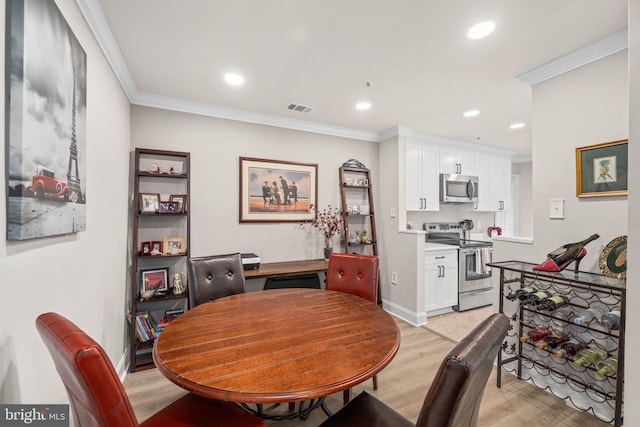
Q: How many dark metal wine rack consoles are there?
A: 1